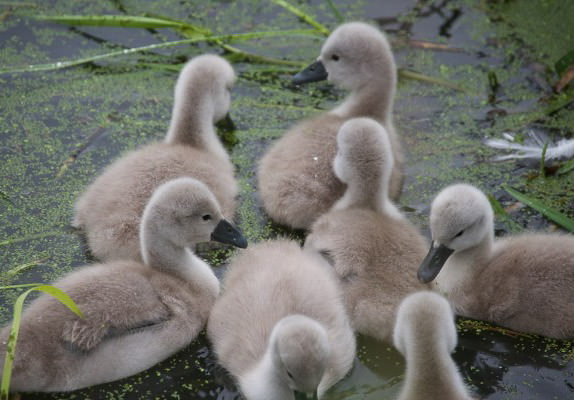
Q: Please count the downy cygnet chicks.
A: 7